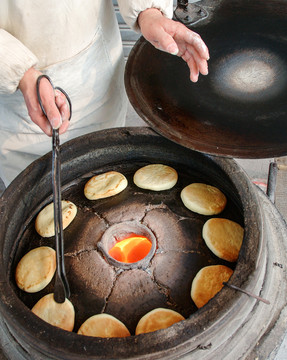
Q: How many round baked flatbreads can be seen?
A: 10